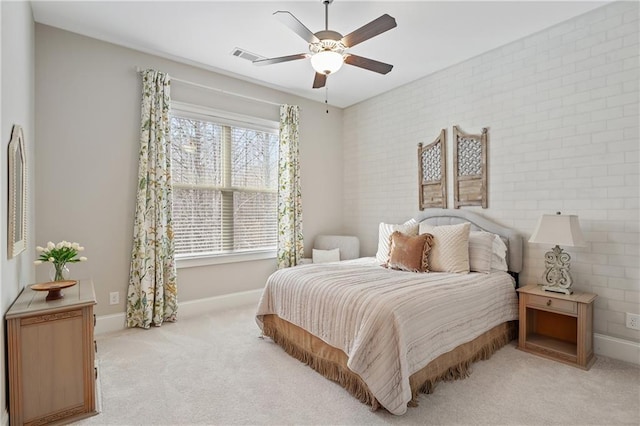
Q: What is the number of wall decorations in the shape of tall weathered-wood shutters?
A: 2